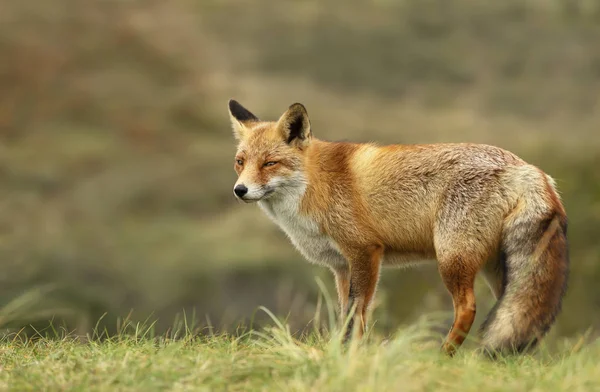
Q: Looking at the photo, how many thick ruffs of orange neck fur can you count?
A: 1